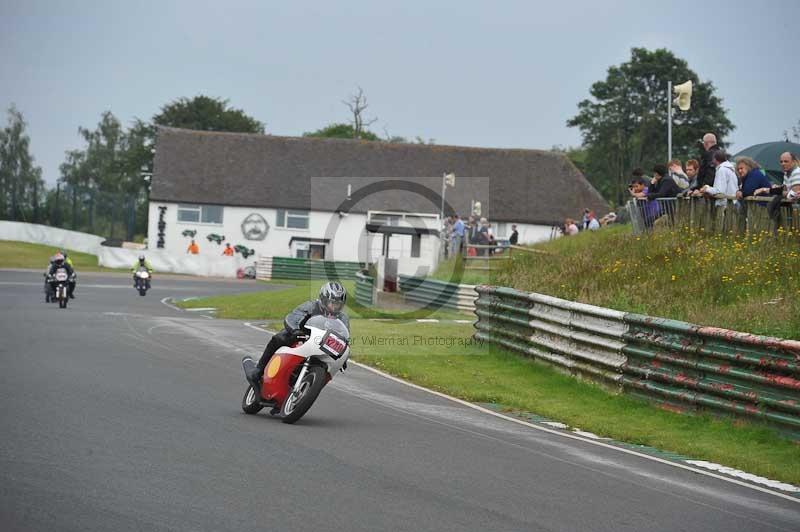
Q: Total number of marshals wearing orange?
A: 2